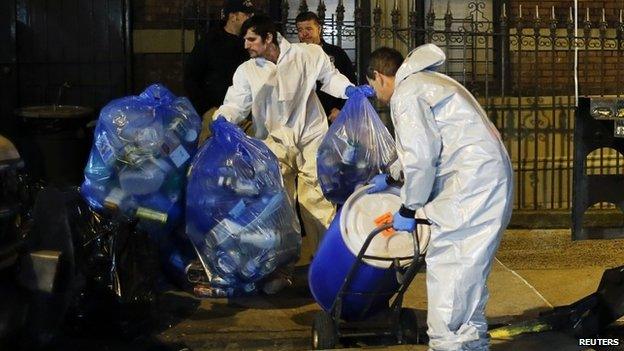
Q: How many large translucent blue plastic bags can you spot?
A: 3